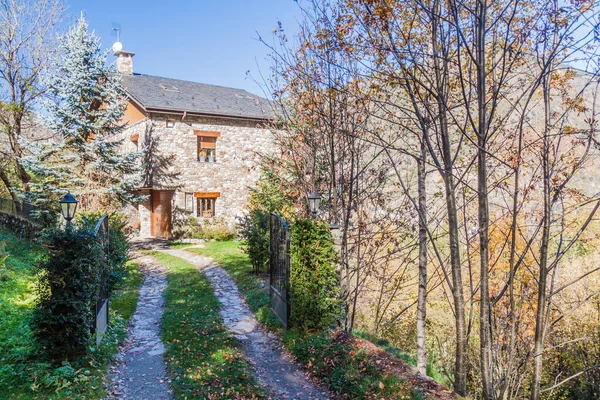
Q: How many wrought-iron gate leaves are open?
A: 2